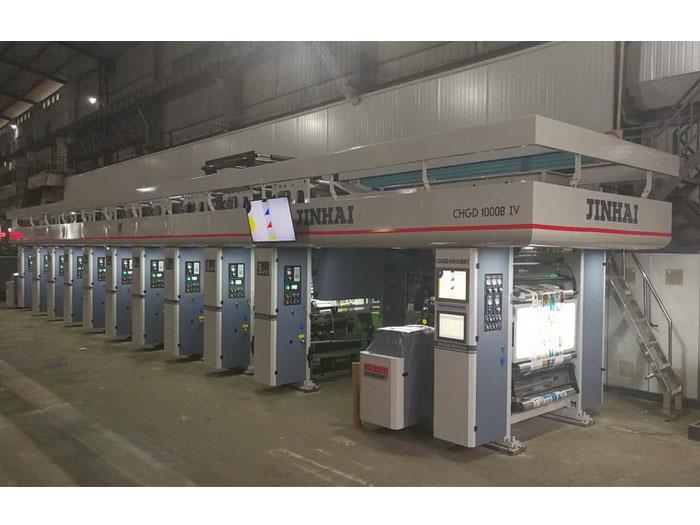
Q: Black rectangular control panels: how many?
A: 11